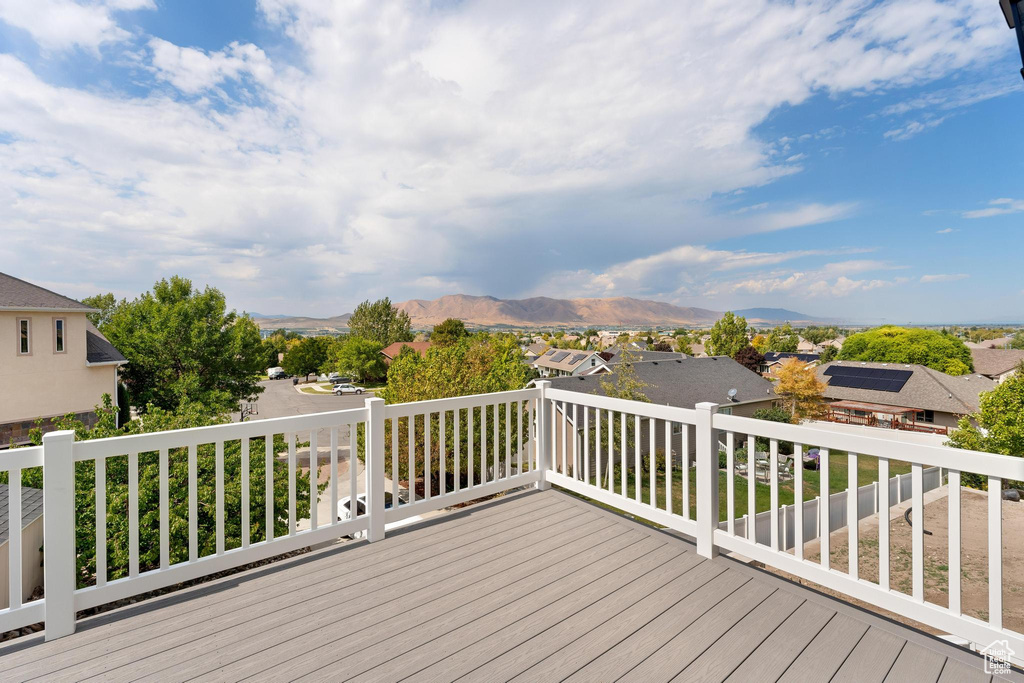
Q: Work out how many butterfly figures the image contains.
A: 0